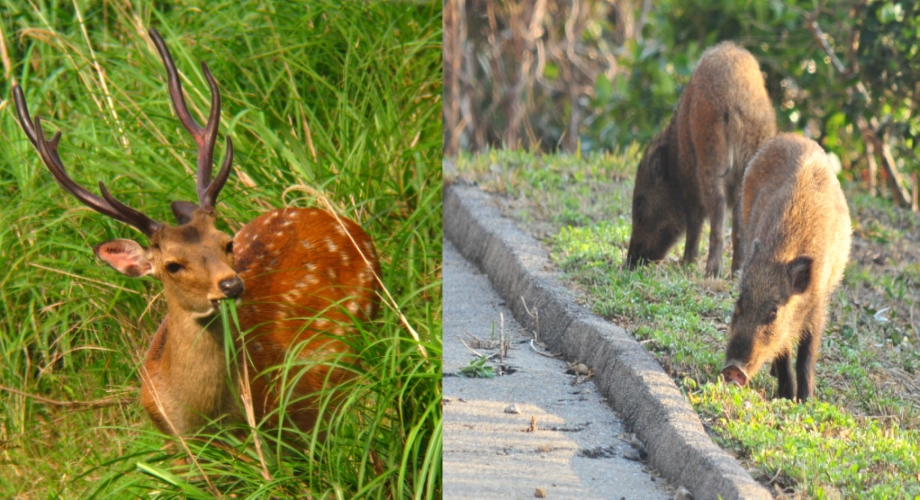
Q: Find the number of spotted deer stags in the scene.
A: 1